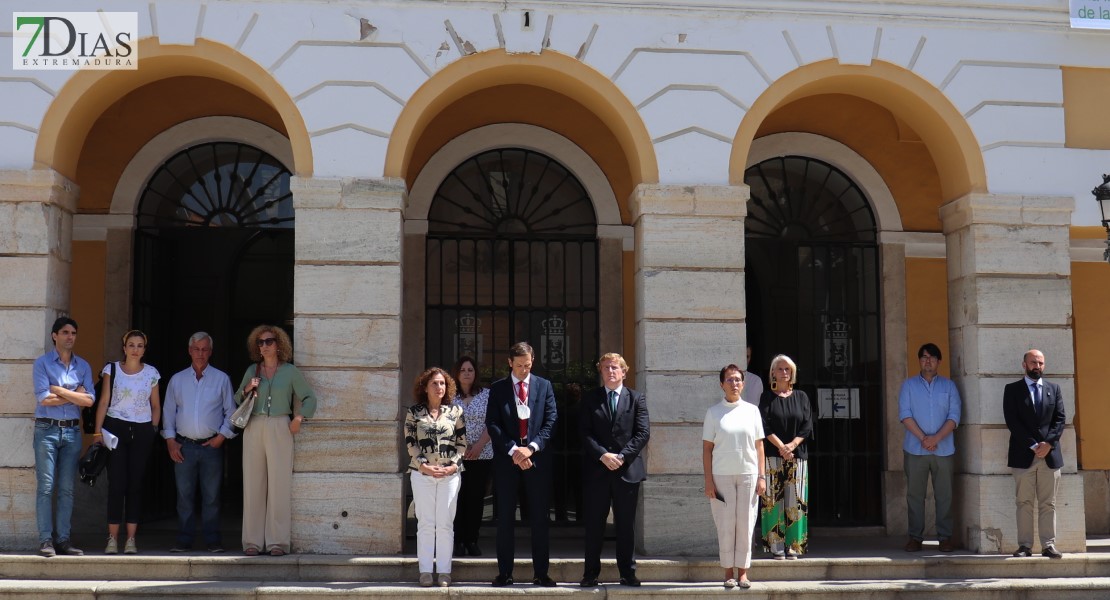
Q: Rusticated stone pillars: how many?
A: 4